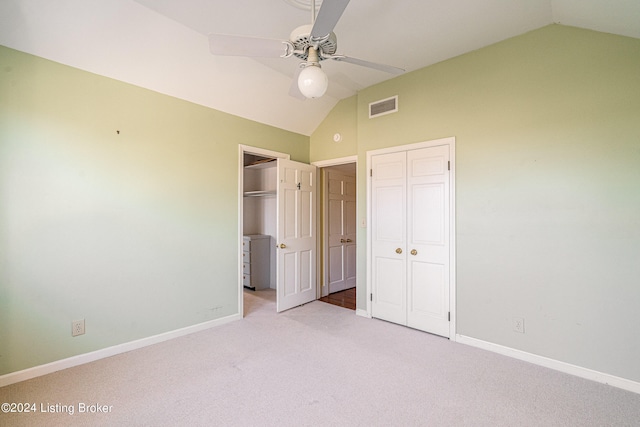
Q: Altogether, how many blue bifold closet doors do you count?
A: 0